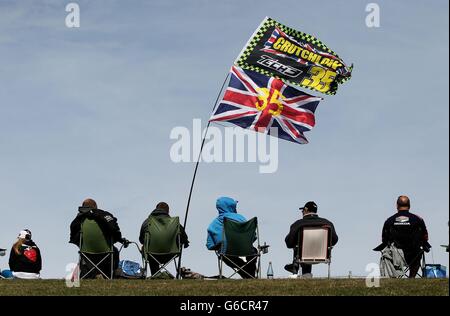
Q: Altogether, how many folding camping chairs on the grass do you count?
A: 5